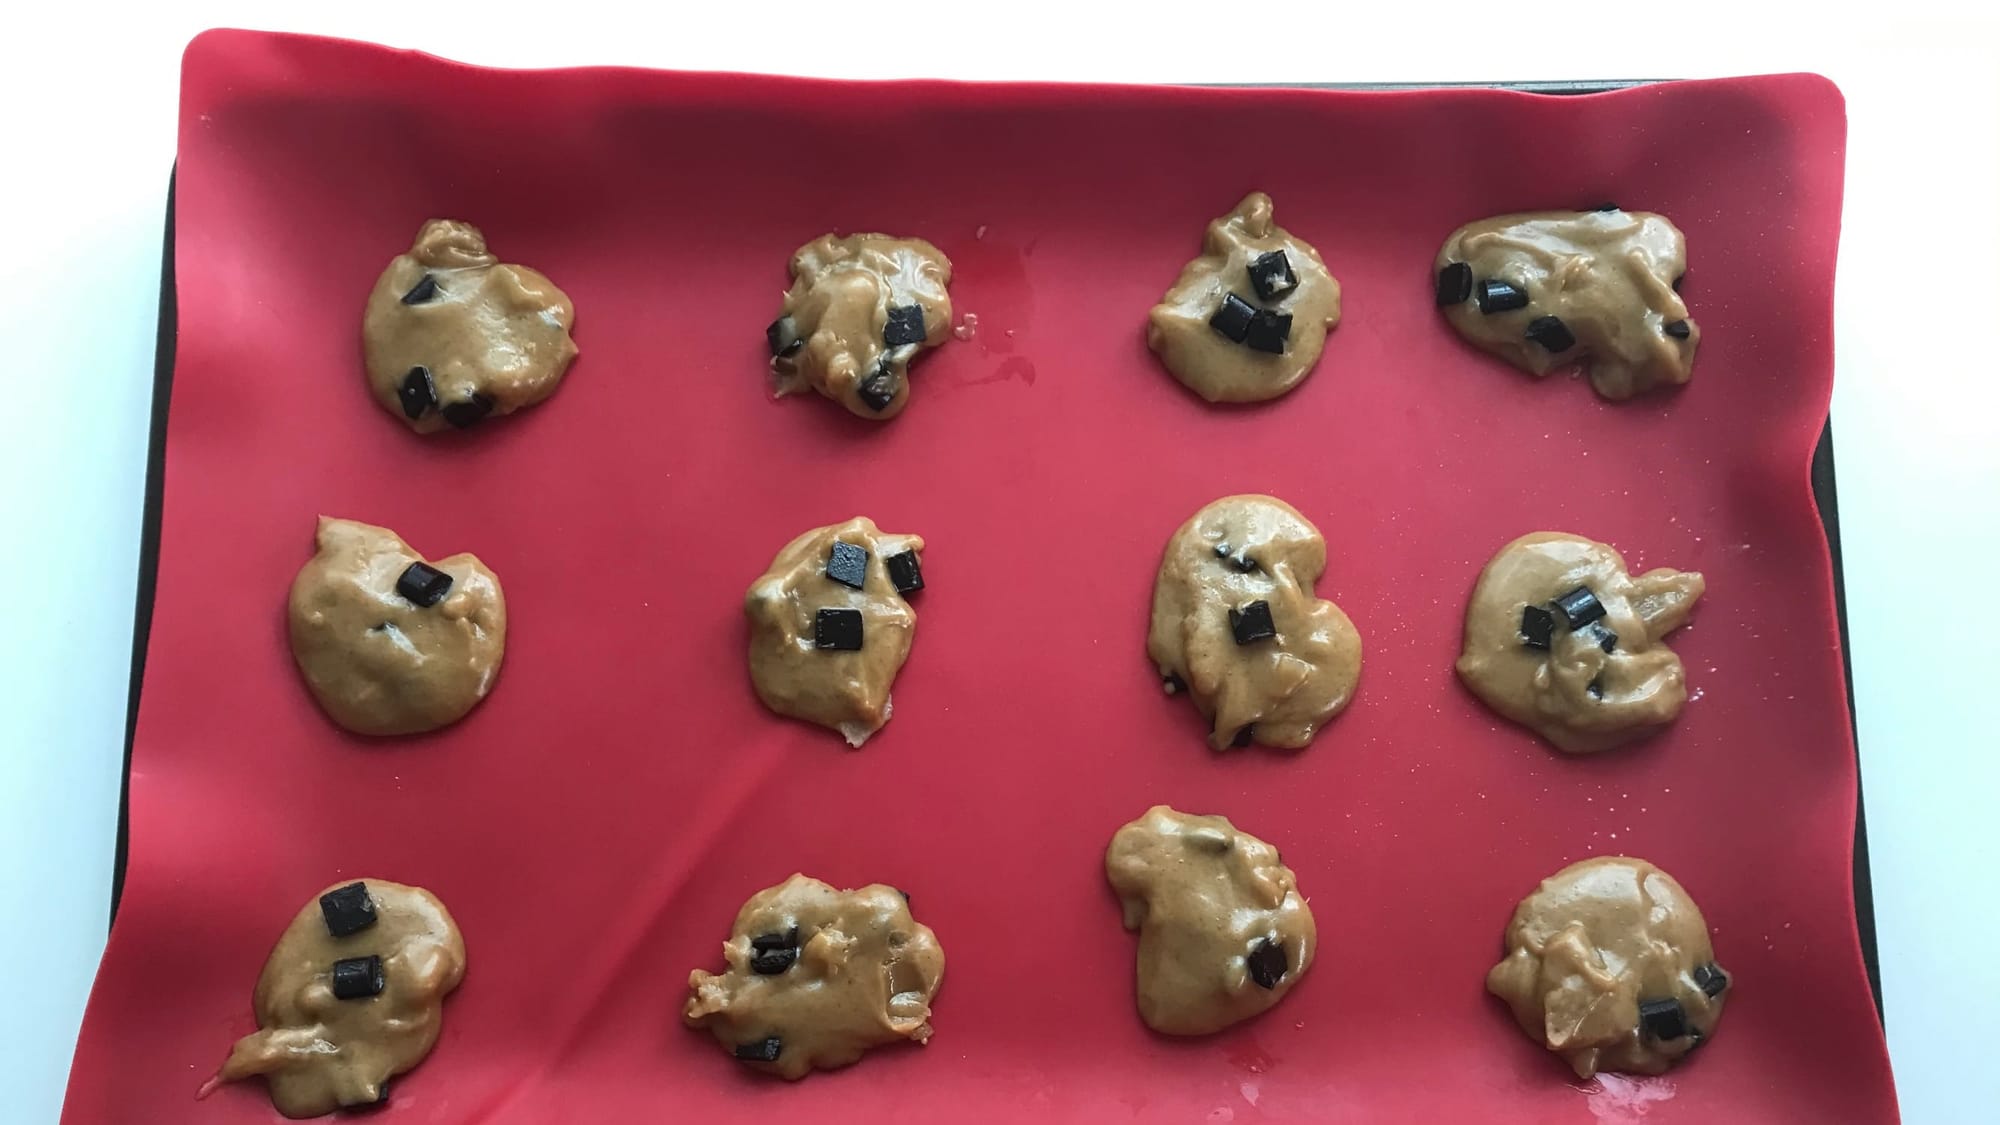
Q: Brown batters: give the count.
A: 12